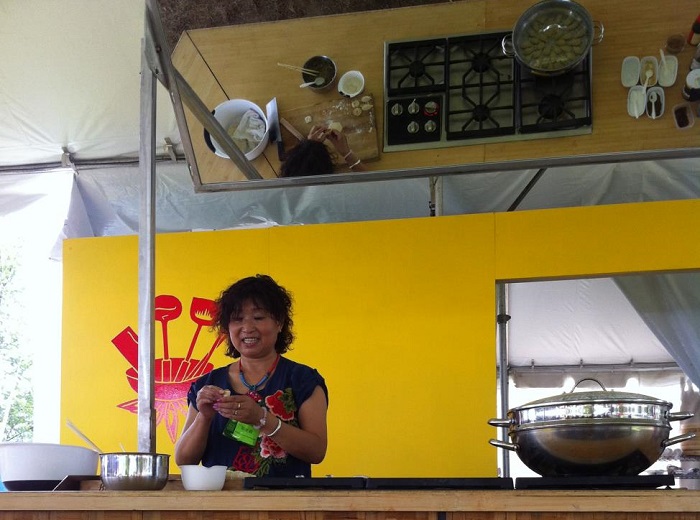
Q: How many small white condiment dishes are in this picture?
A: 5